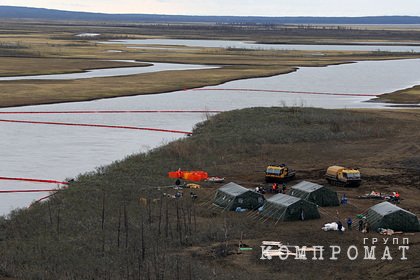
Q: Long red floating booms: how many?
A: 5